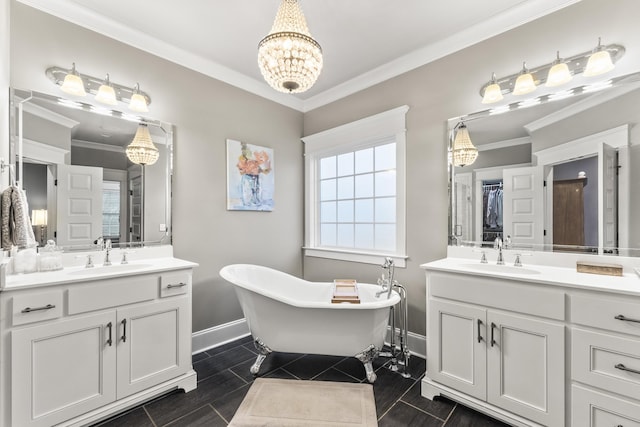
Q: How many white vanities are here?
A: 2